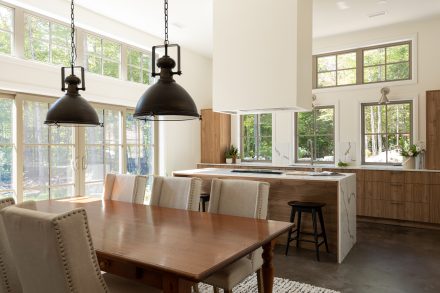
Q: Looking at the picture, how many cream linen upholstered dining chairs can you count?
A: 5